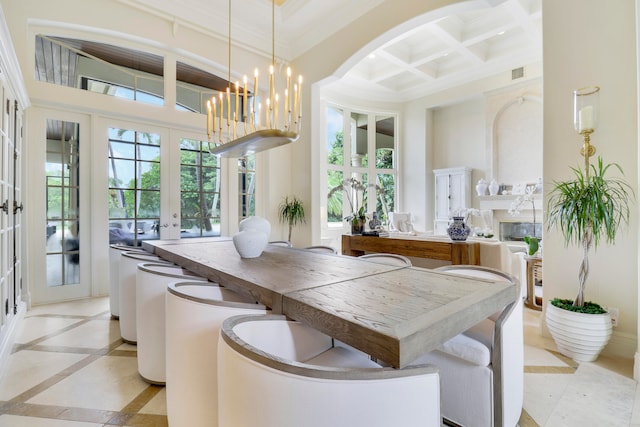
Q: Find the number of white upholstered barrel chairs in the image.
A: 9